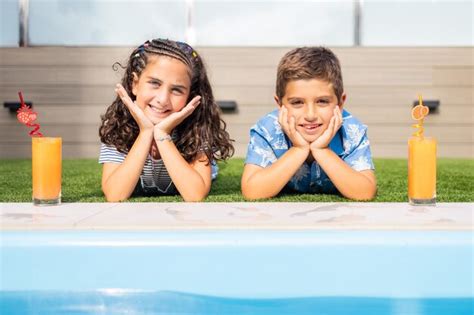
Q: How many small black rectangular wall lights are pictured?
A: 3